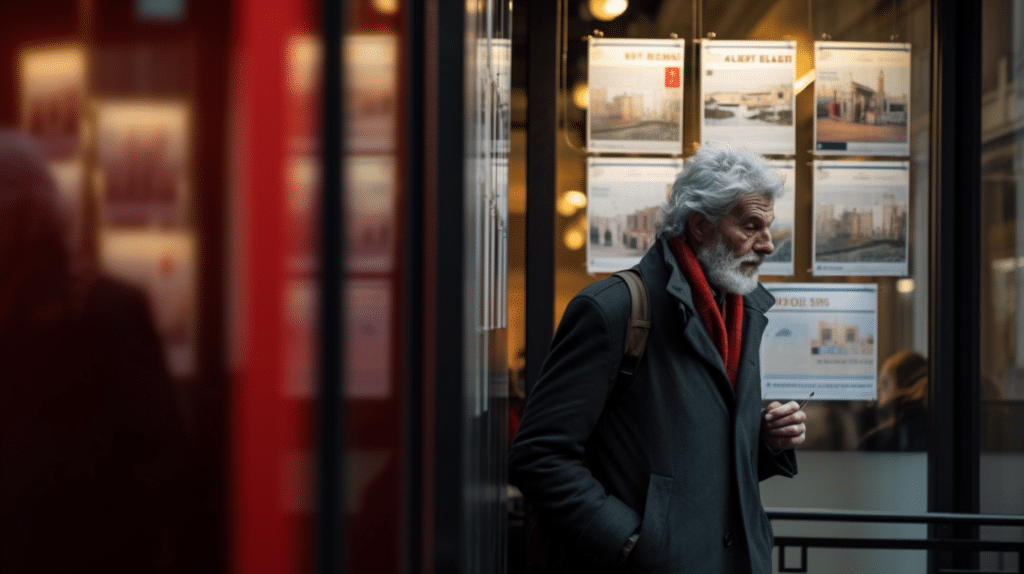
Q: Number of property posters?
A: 7